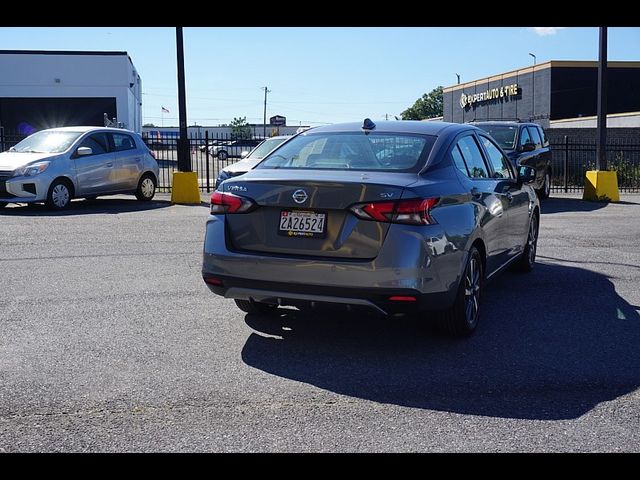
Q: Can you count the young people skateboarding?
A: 0